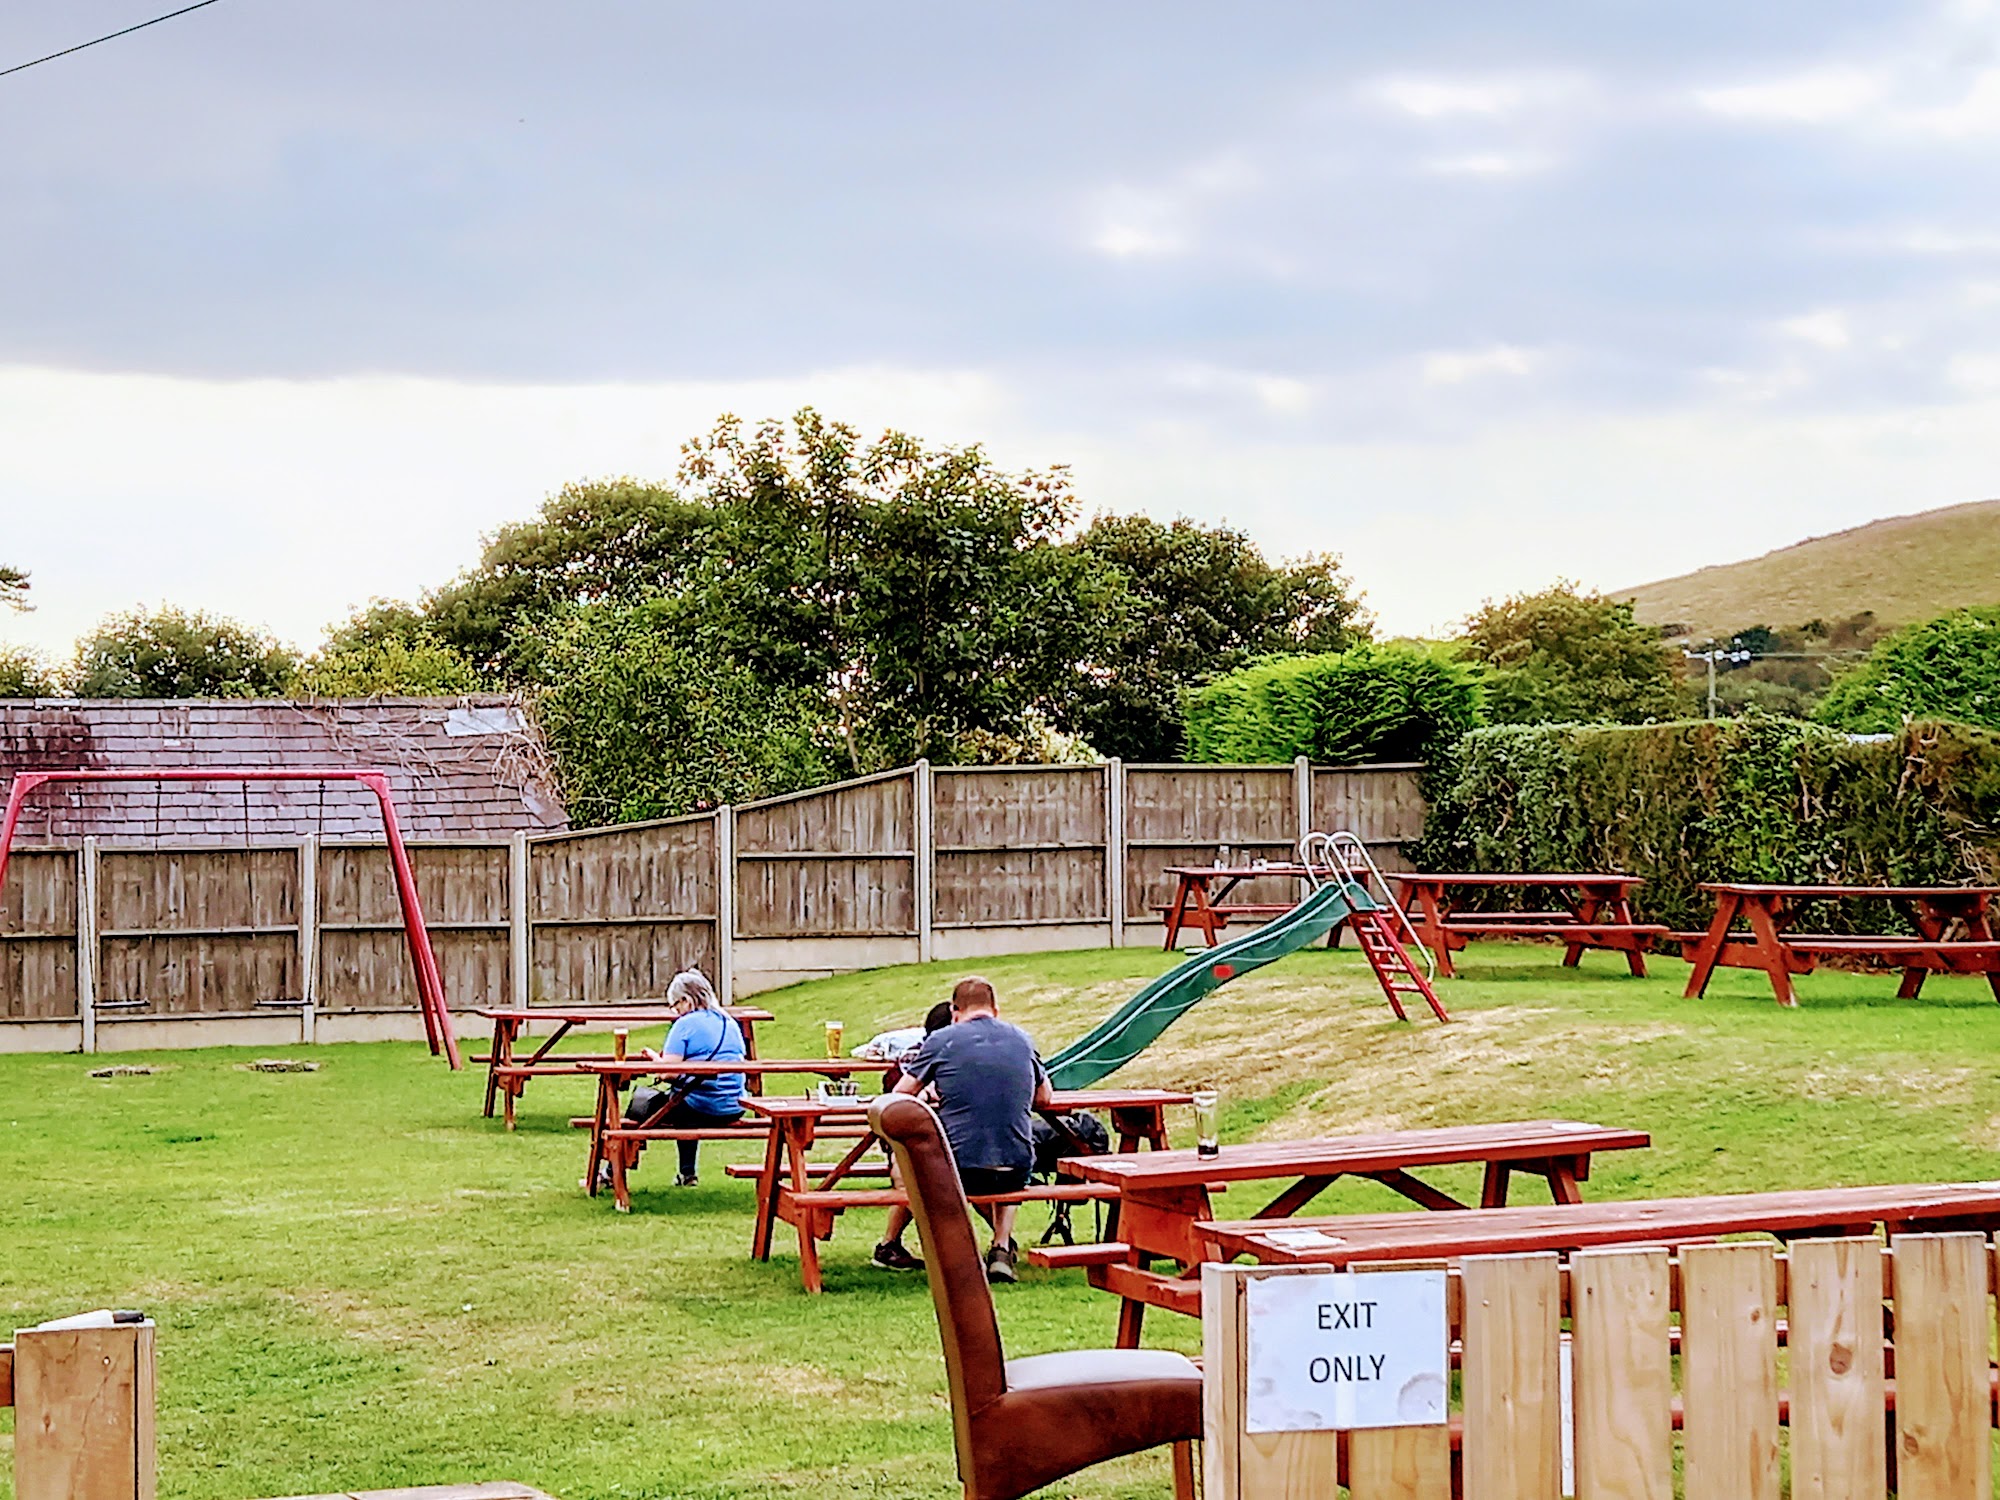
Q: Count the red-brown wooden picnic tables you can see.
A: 8